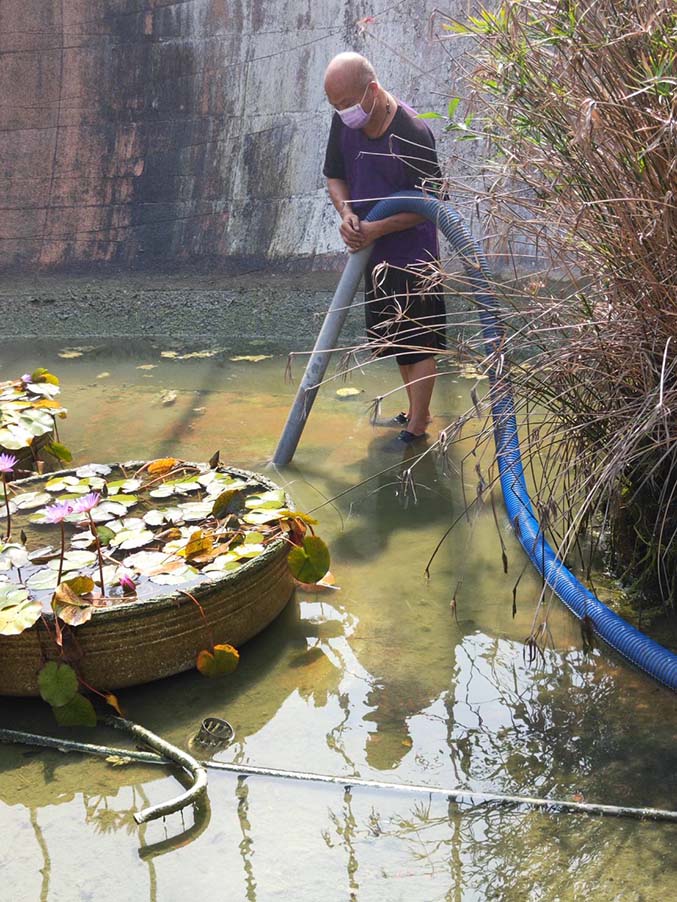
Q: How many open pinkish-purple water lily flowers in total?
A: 3